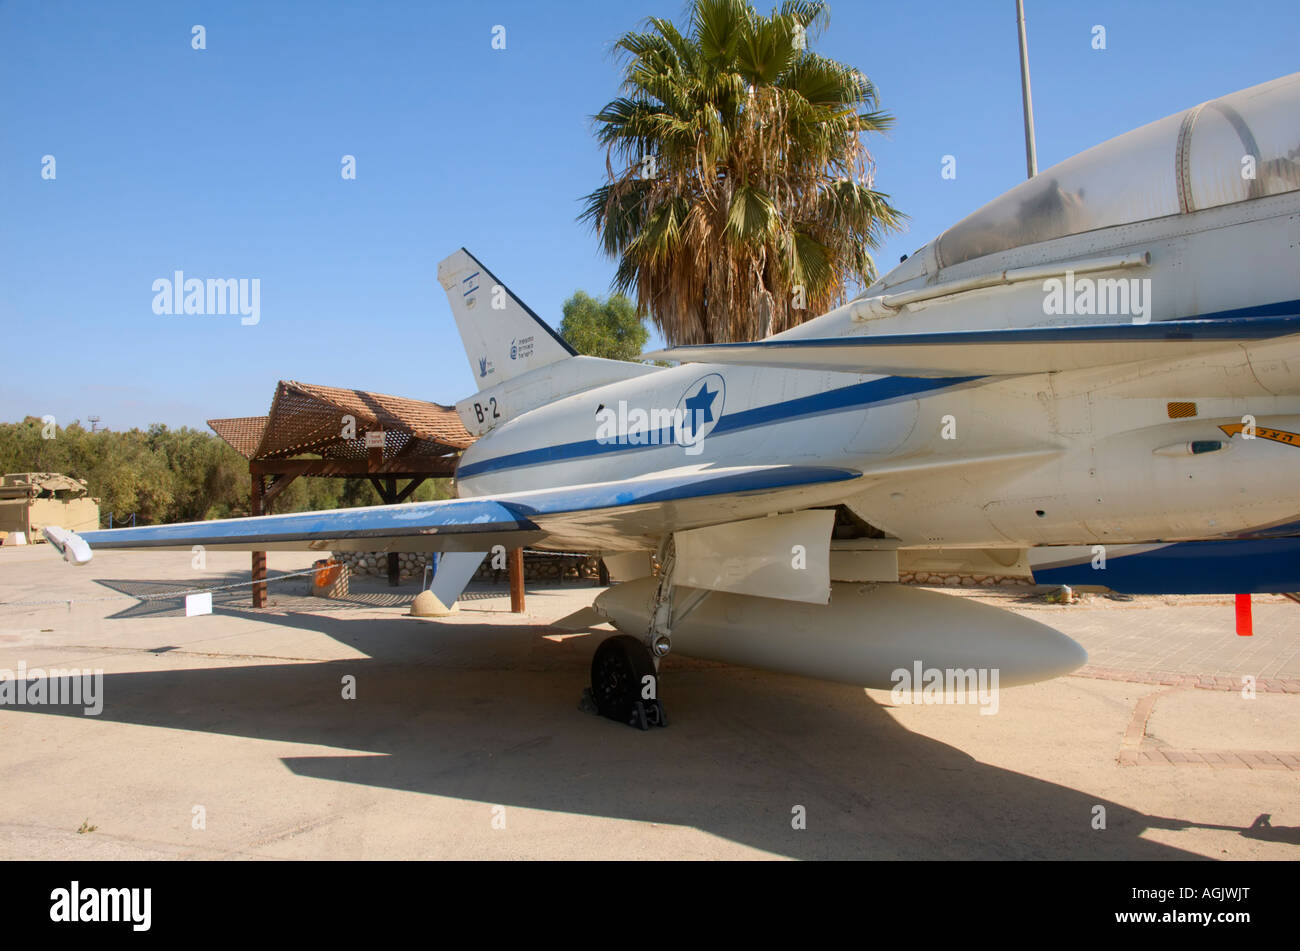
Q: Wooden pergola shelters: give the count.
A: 1